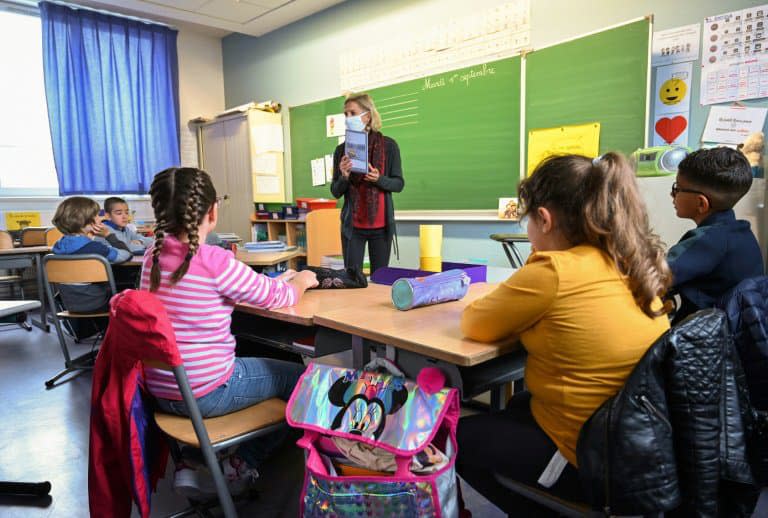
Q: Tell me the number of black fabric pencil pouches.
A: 1